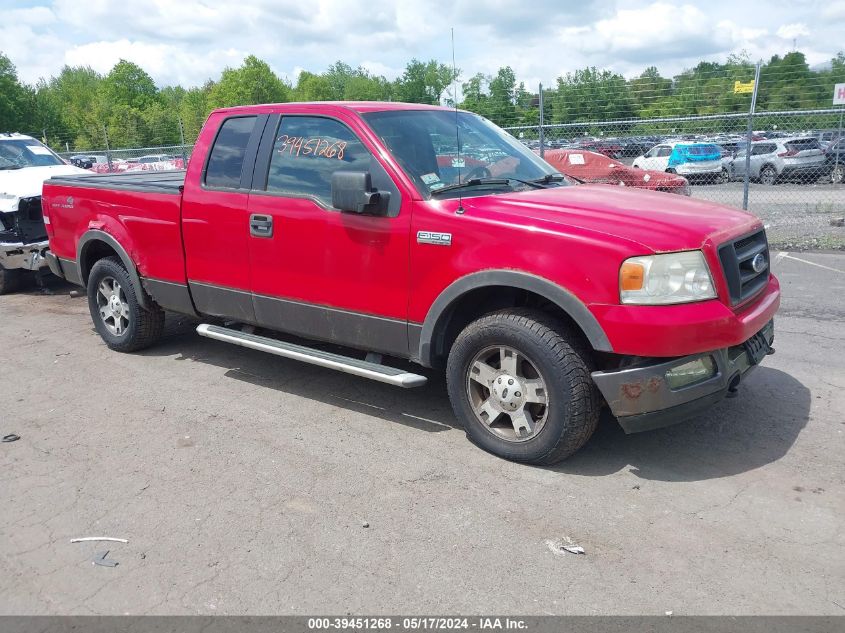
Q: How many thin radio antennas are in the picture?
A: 1